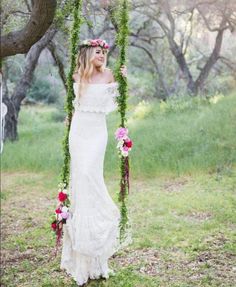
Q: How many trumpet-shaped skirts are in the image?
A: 1